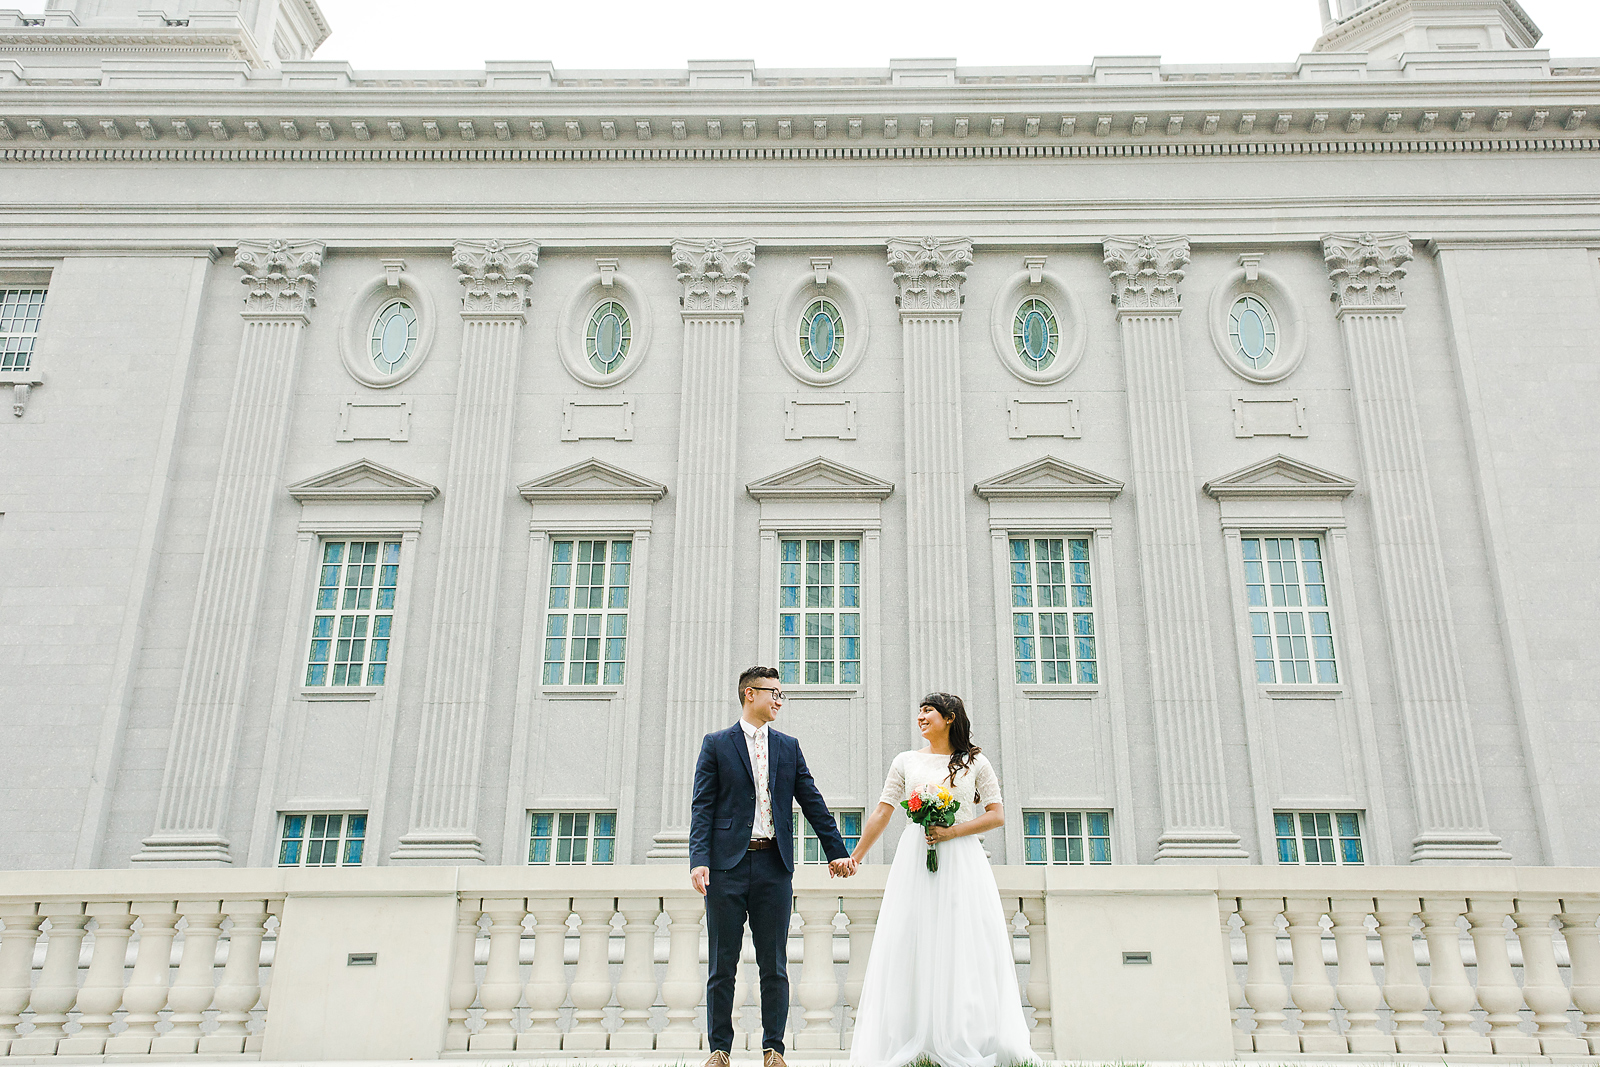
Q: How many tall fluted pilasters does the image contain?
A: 6